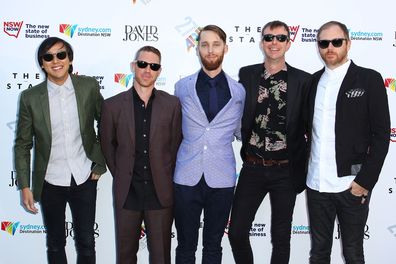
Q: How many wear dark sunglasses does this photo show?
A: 4